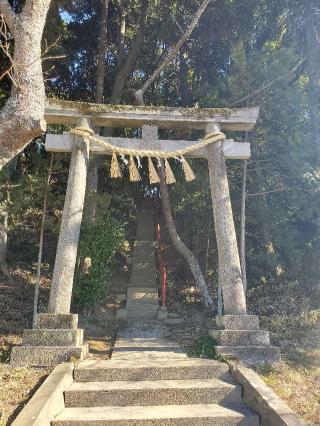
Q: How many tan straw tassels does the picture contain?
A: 5